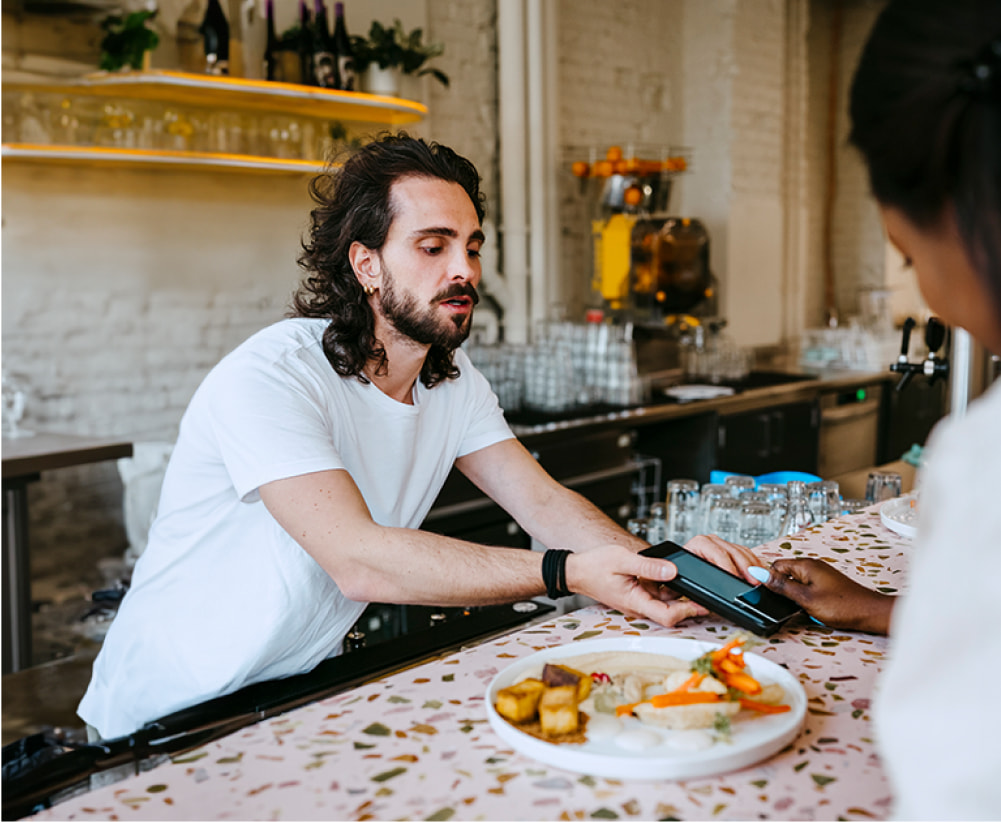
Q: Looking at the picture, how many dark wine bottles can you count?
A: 5